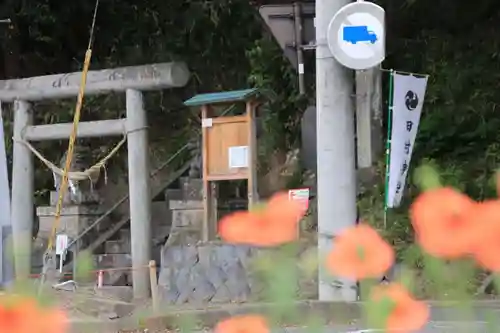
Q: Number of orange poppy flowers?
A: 7